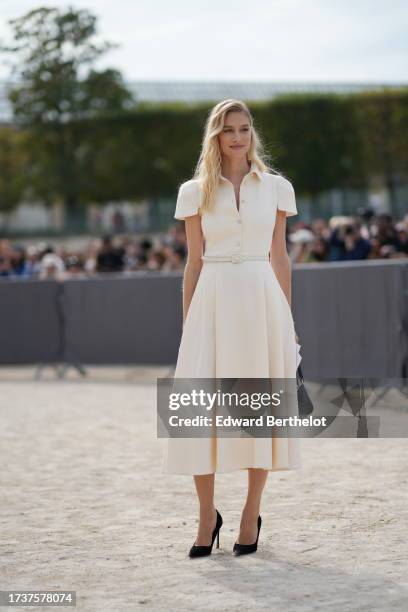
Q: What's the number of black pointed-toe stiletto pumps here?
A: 2